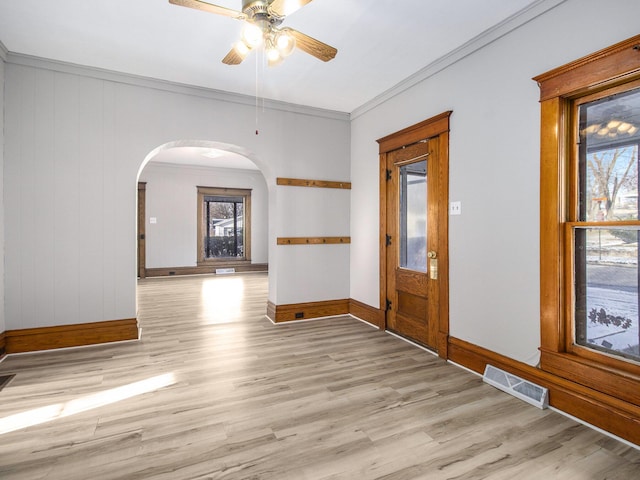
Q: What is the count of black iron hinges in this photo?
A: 3